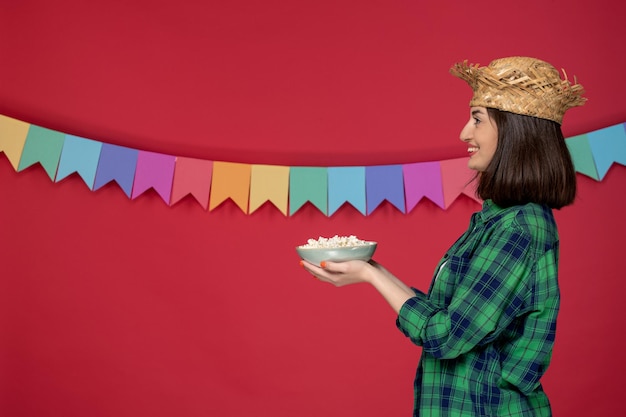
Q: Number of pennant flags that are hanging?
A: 15